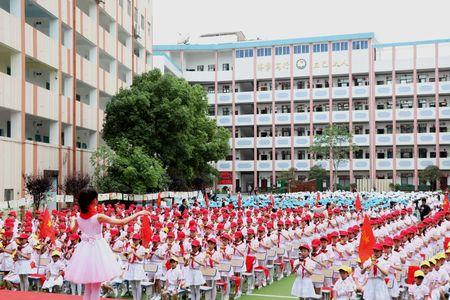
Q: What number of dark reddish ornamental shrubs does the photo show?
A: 2